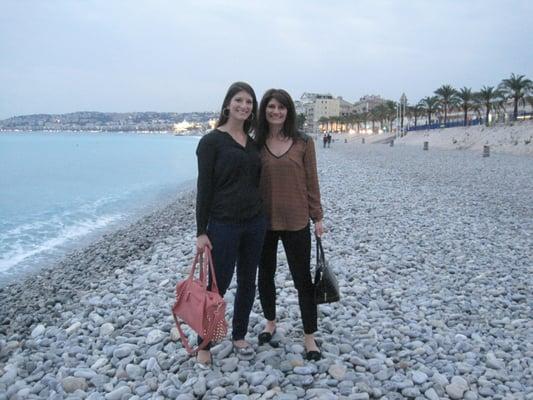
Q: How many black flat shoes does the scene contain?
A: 2